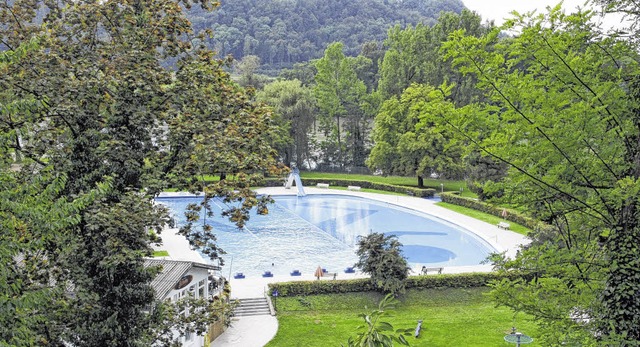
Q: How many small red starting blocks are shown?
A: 0